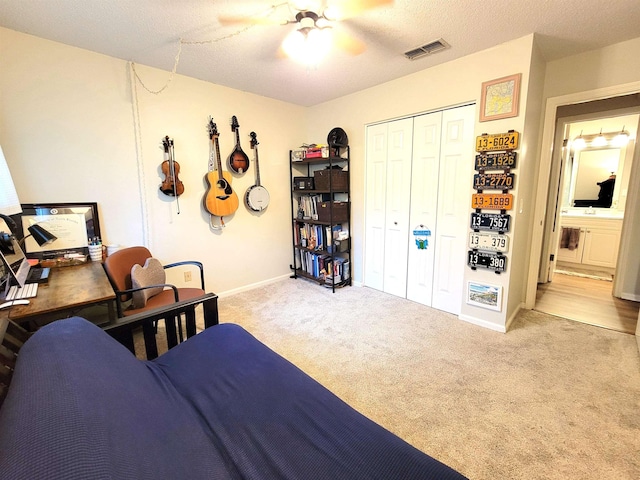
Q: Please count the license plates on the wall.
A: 7